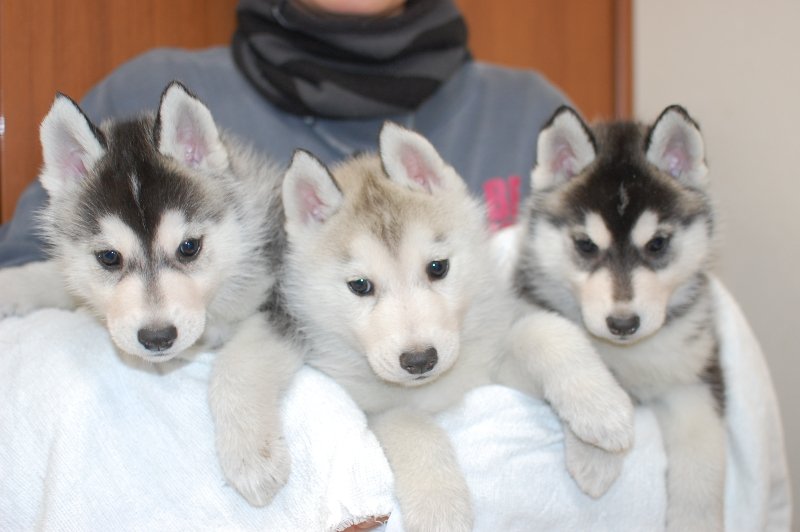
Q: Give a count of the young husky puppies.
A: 3